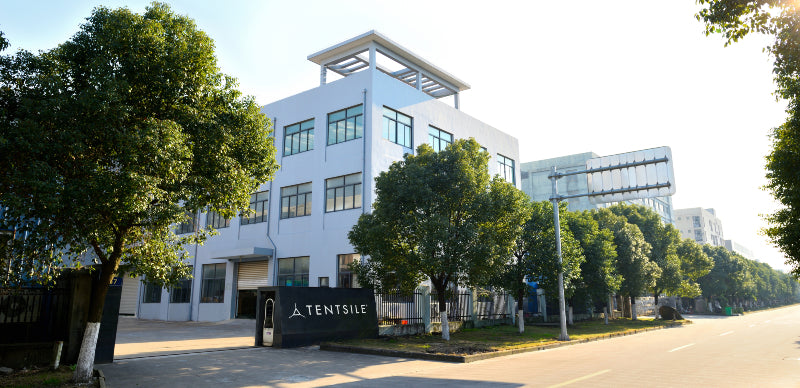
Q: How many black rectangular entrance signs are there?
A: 1